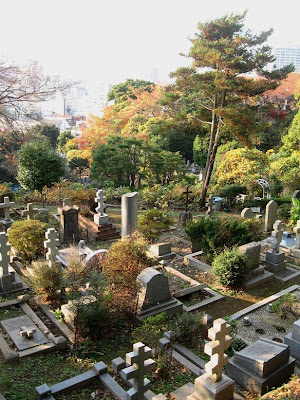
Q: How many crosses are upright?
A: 11